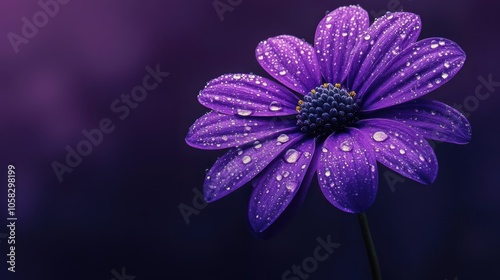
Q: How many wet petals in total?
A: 11